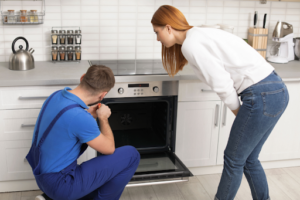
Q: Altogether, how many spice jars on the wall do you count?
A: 11